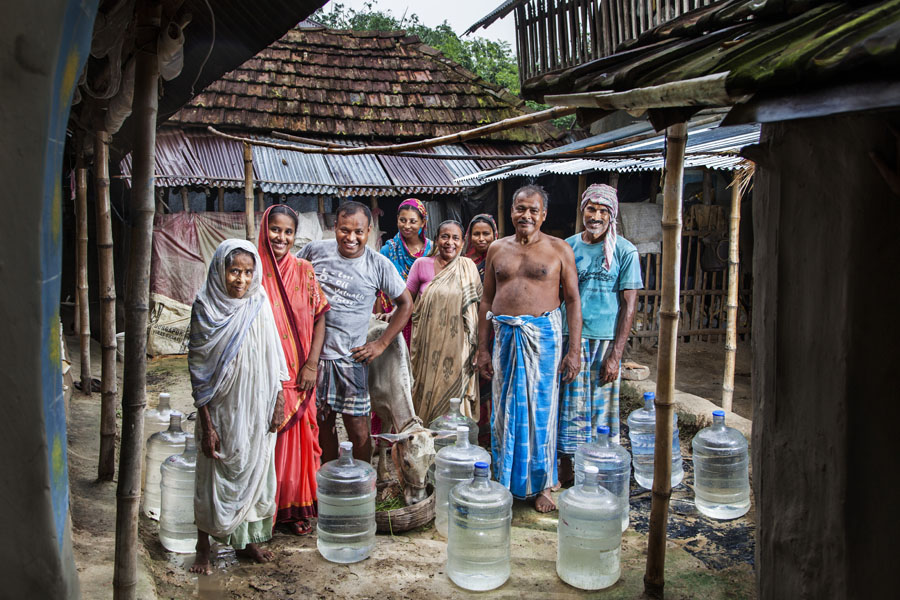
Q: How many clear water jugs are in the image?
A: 11